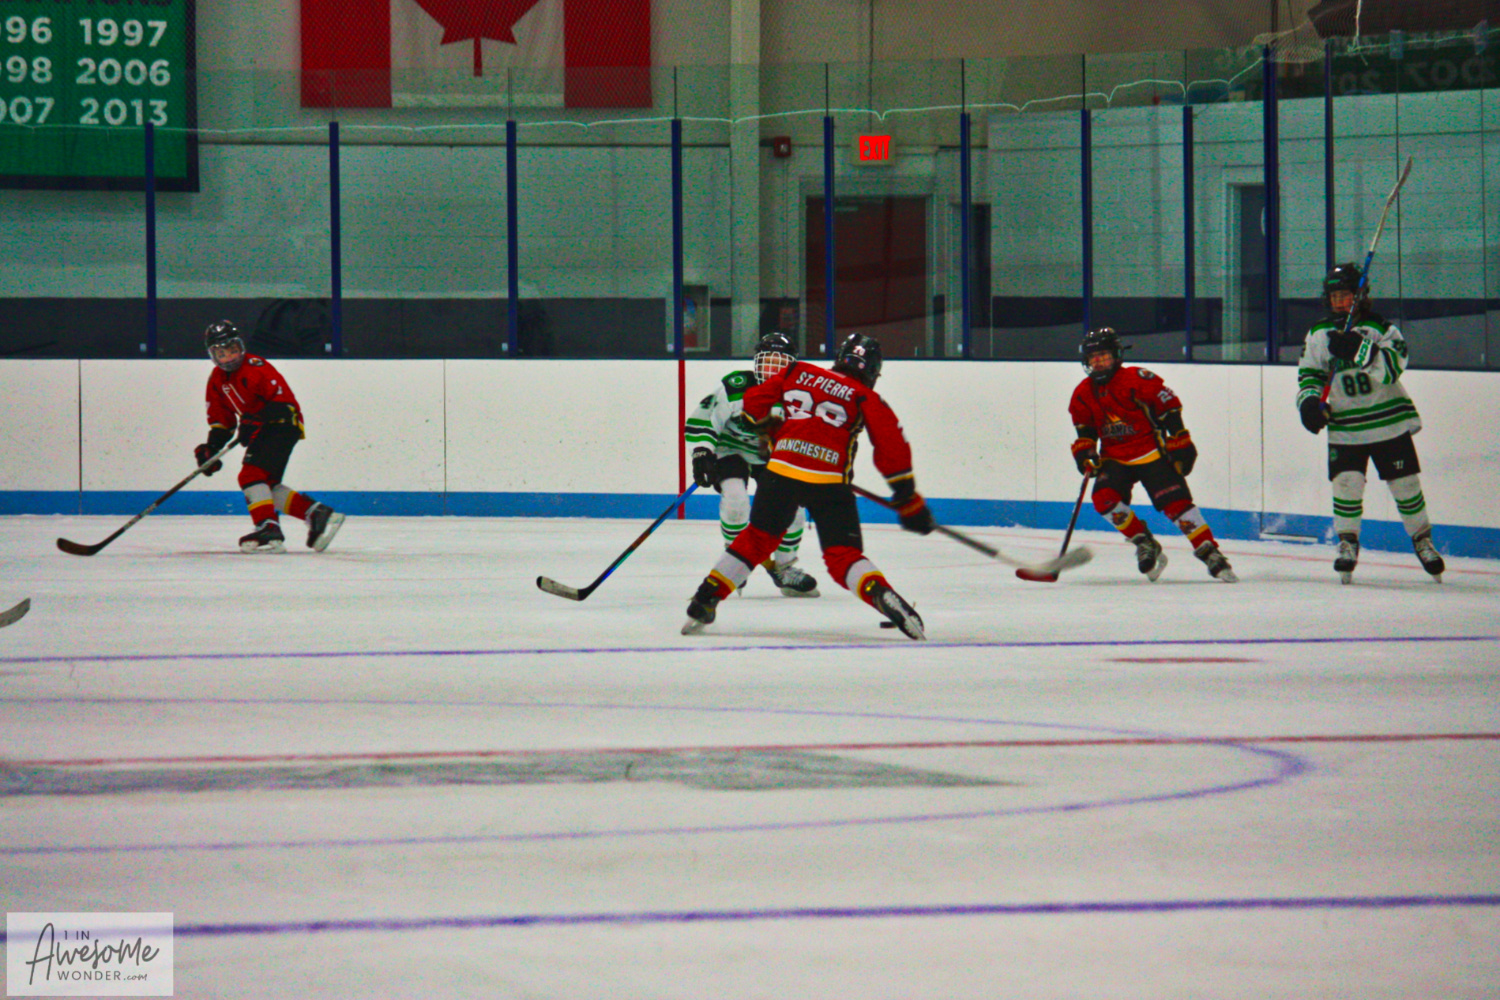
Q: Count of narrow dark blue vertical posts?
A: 10